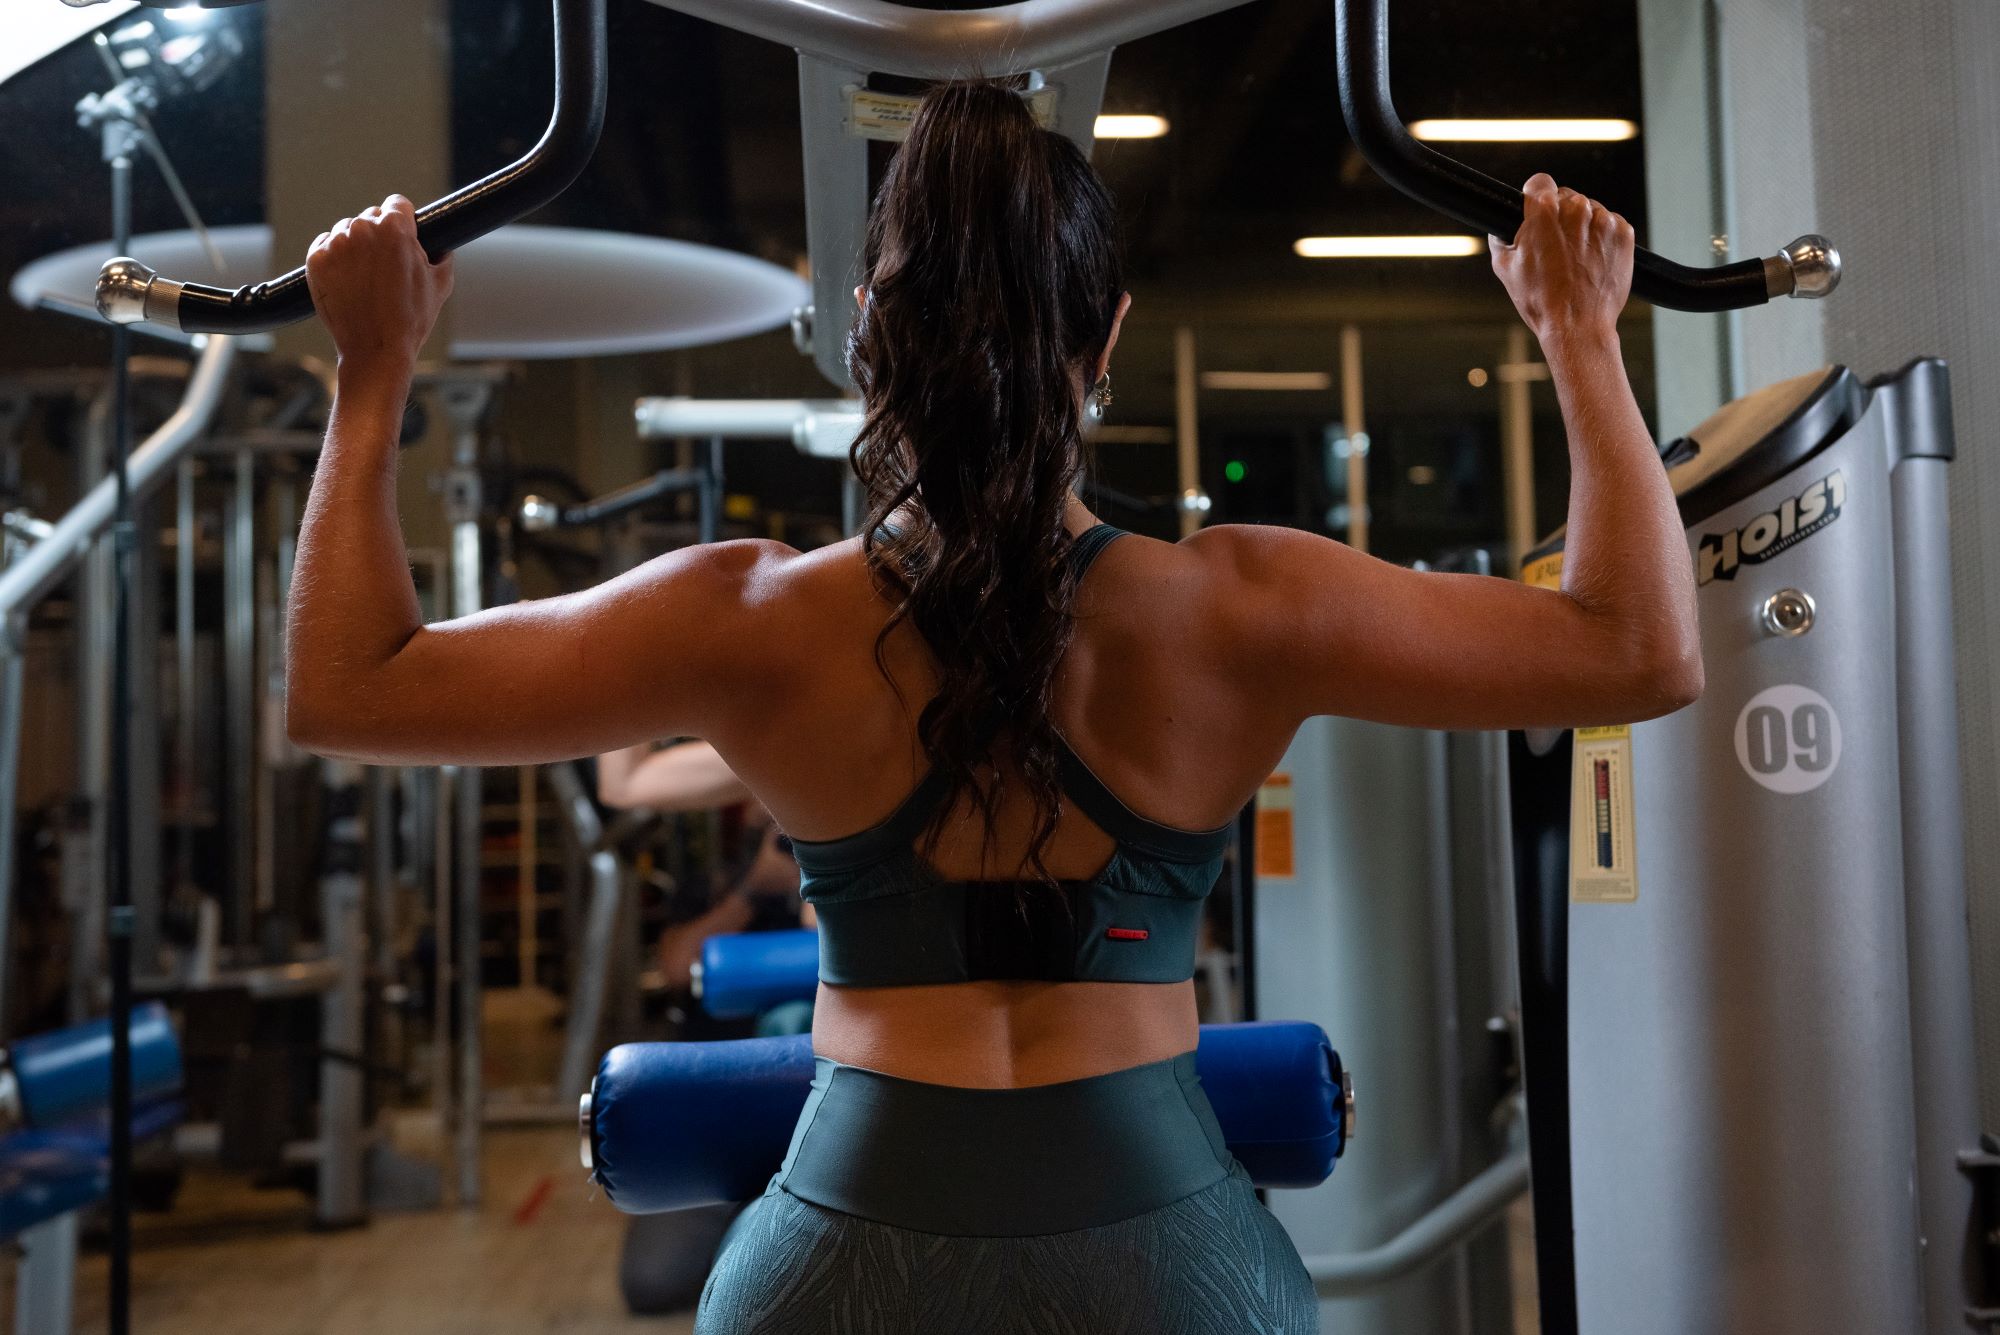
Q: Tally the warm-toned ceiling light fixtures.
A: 3